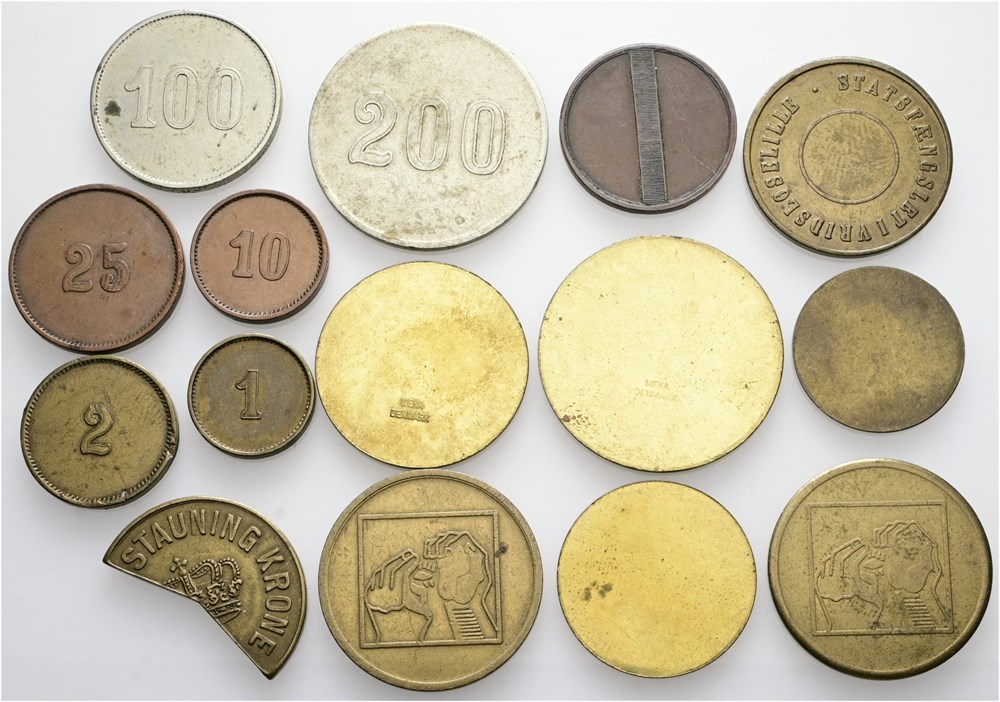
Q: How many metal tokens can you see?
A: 15